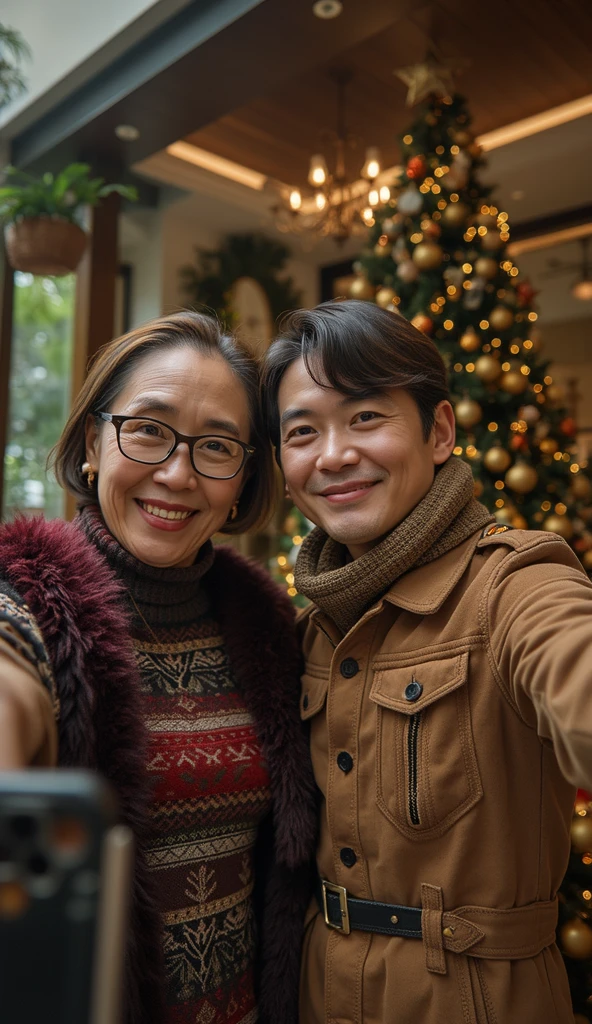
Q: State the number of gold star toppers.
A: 1